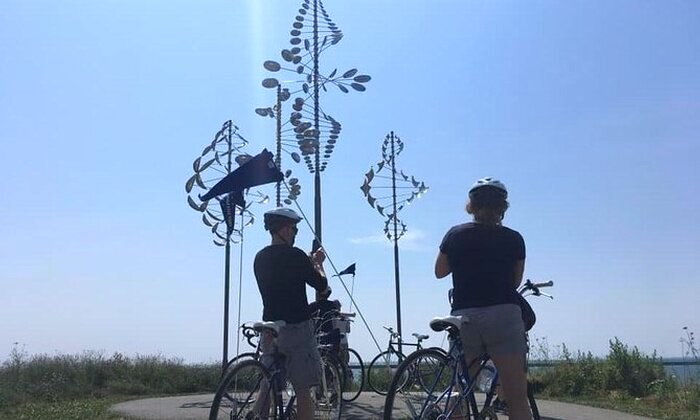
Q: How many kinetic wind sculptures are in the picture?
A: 4